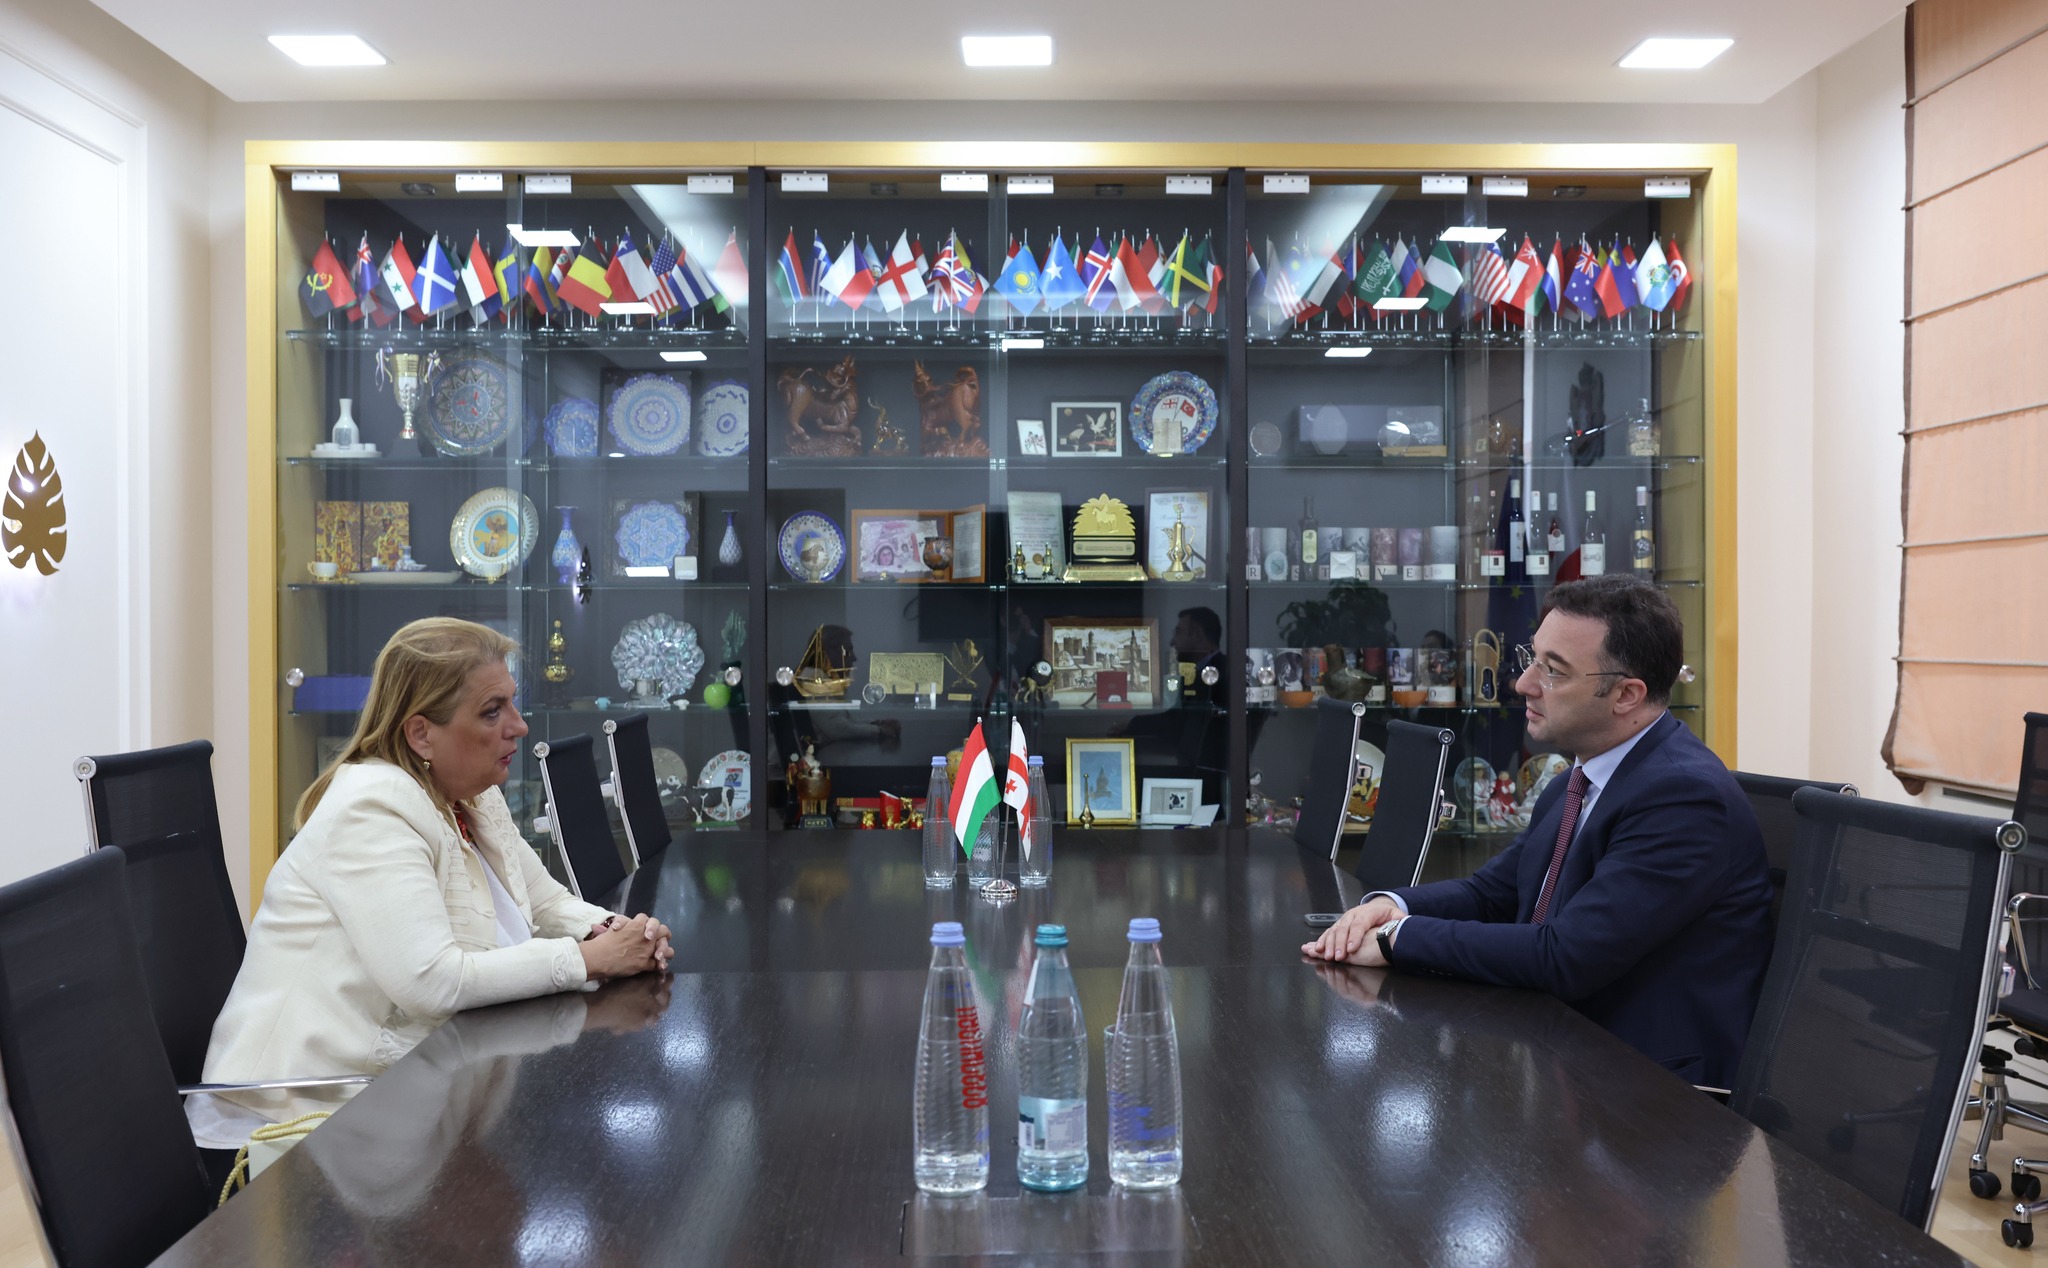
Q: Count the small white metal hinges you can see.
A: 12